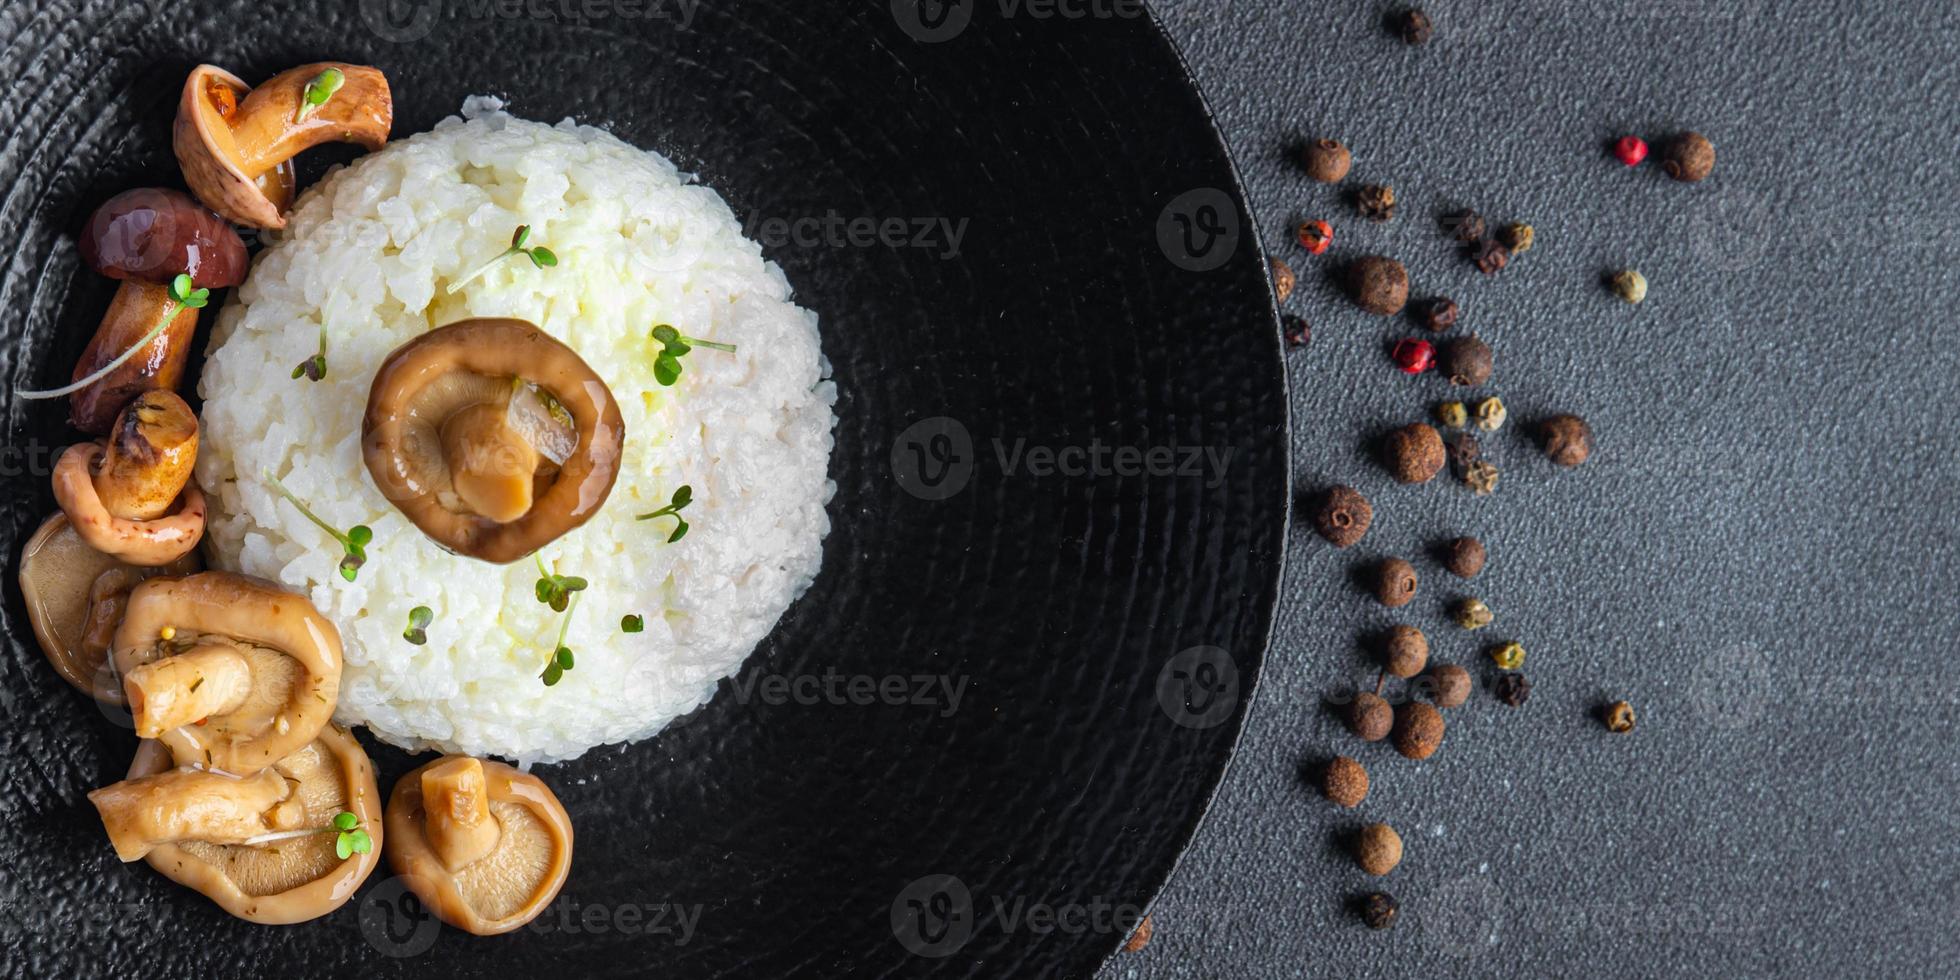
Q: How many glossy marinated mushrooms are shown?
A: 8